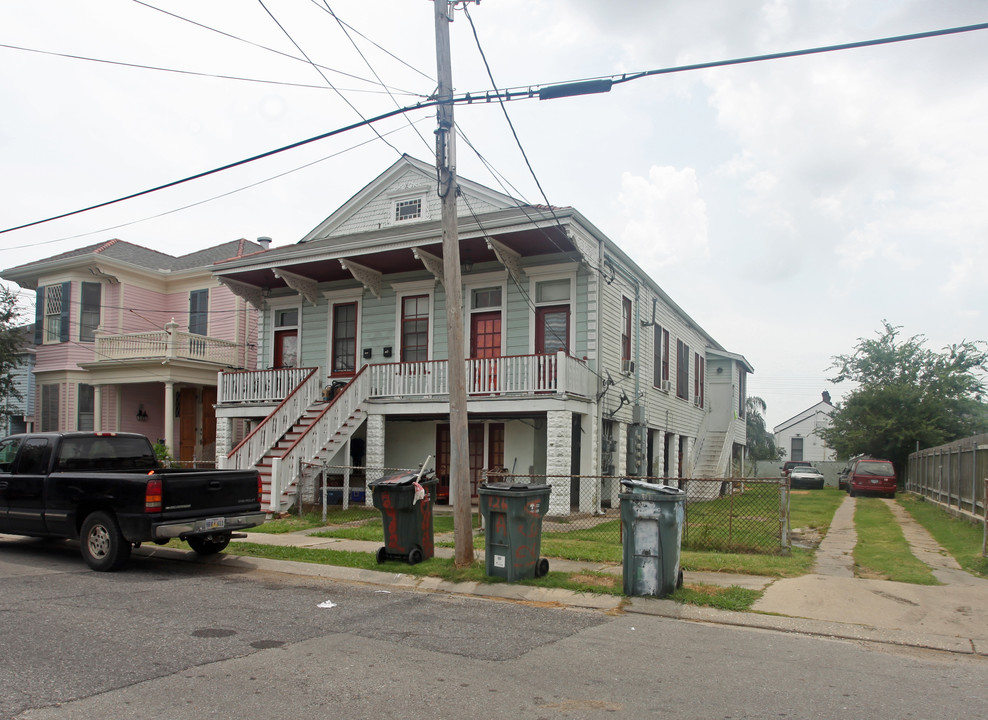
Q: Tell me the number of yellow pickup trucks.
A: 0